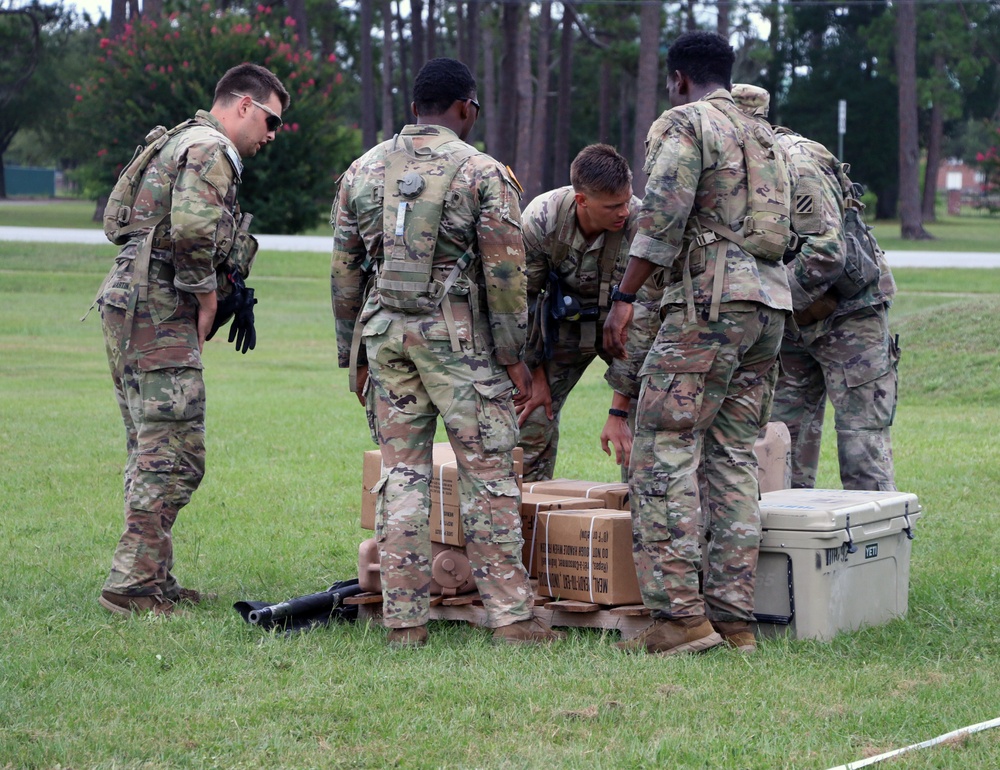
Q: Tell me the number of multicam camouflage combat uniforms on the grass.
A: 5